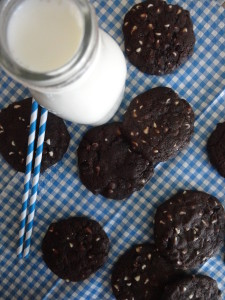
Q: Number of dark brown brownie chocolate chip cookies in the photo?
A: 9